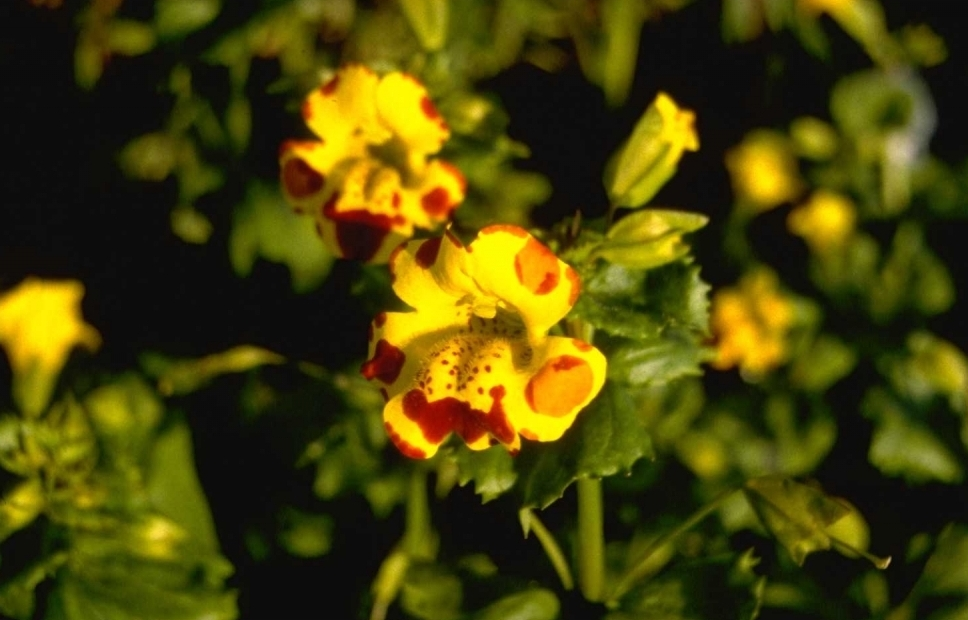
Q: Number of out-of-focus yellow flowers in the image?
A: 4